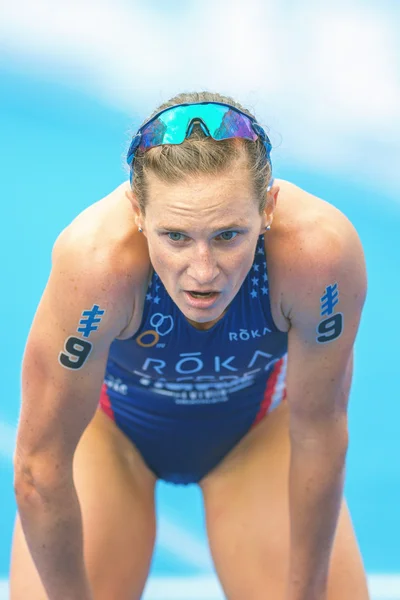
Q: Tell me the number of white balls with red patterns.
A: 0